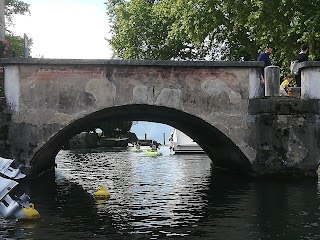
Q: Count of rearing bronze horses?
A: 0